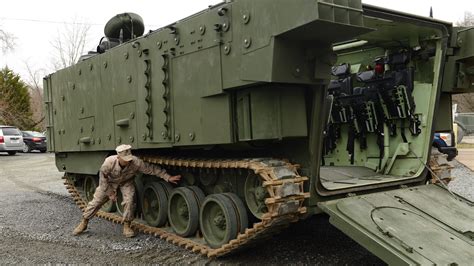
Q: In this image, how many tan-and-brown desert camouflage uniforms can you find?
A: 1